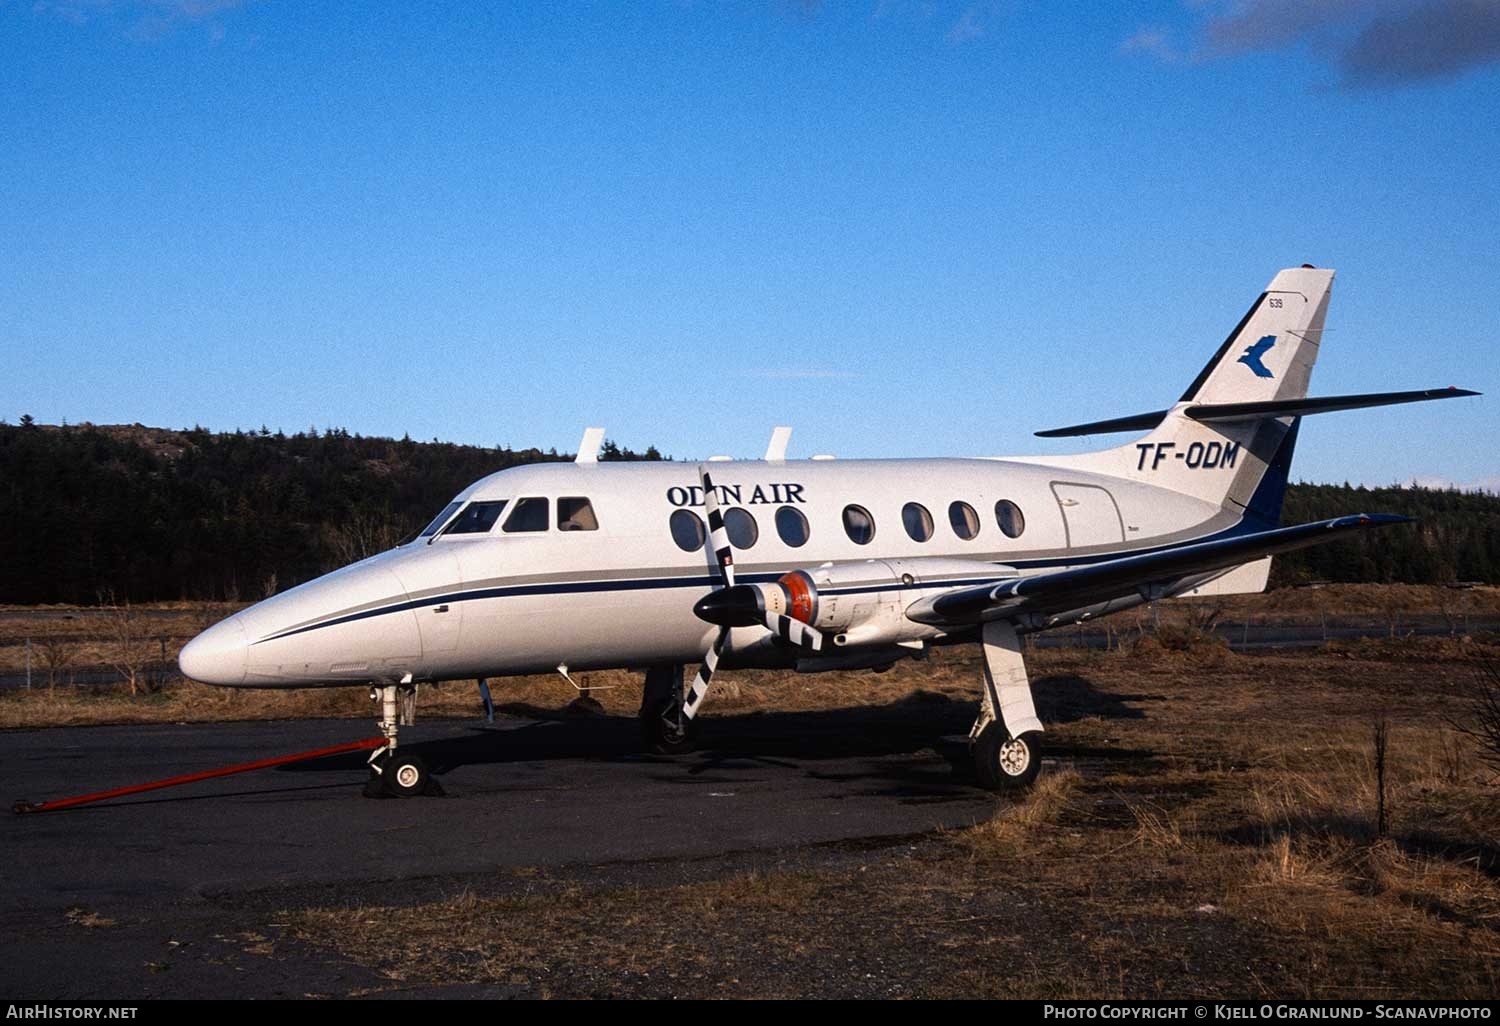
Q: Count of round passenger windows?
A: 7